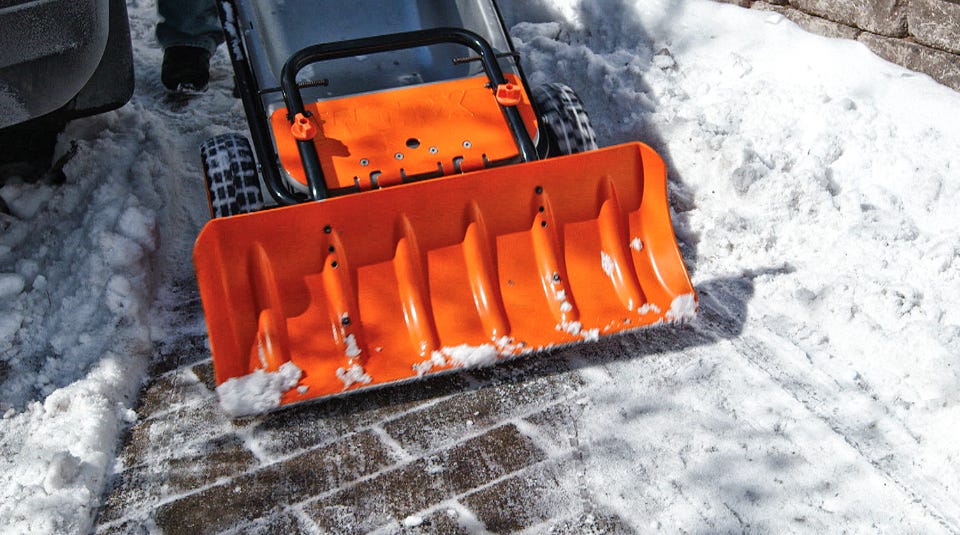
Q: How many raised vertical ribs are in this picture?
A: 6